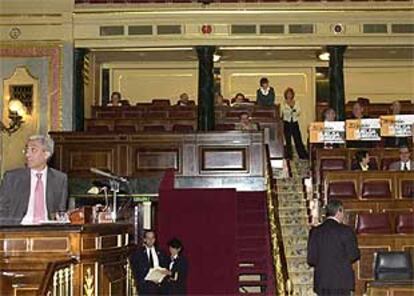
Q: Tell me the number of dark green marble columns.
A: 3